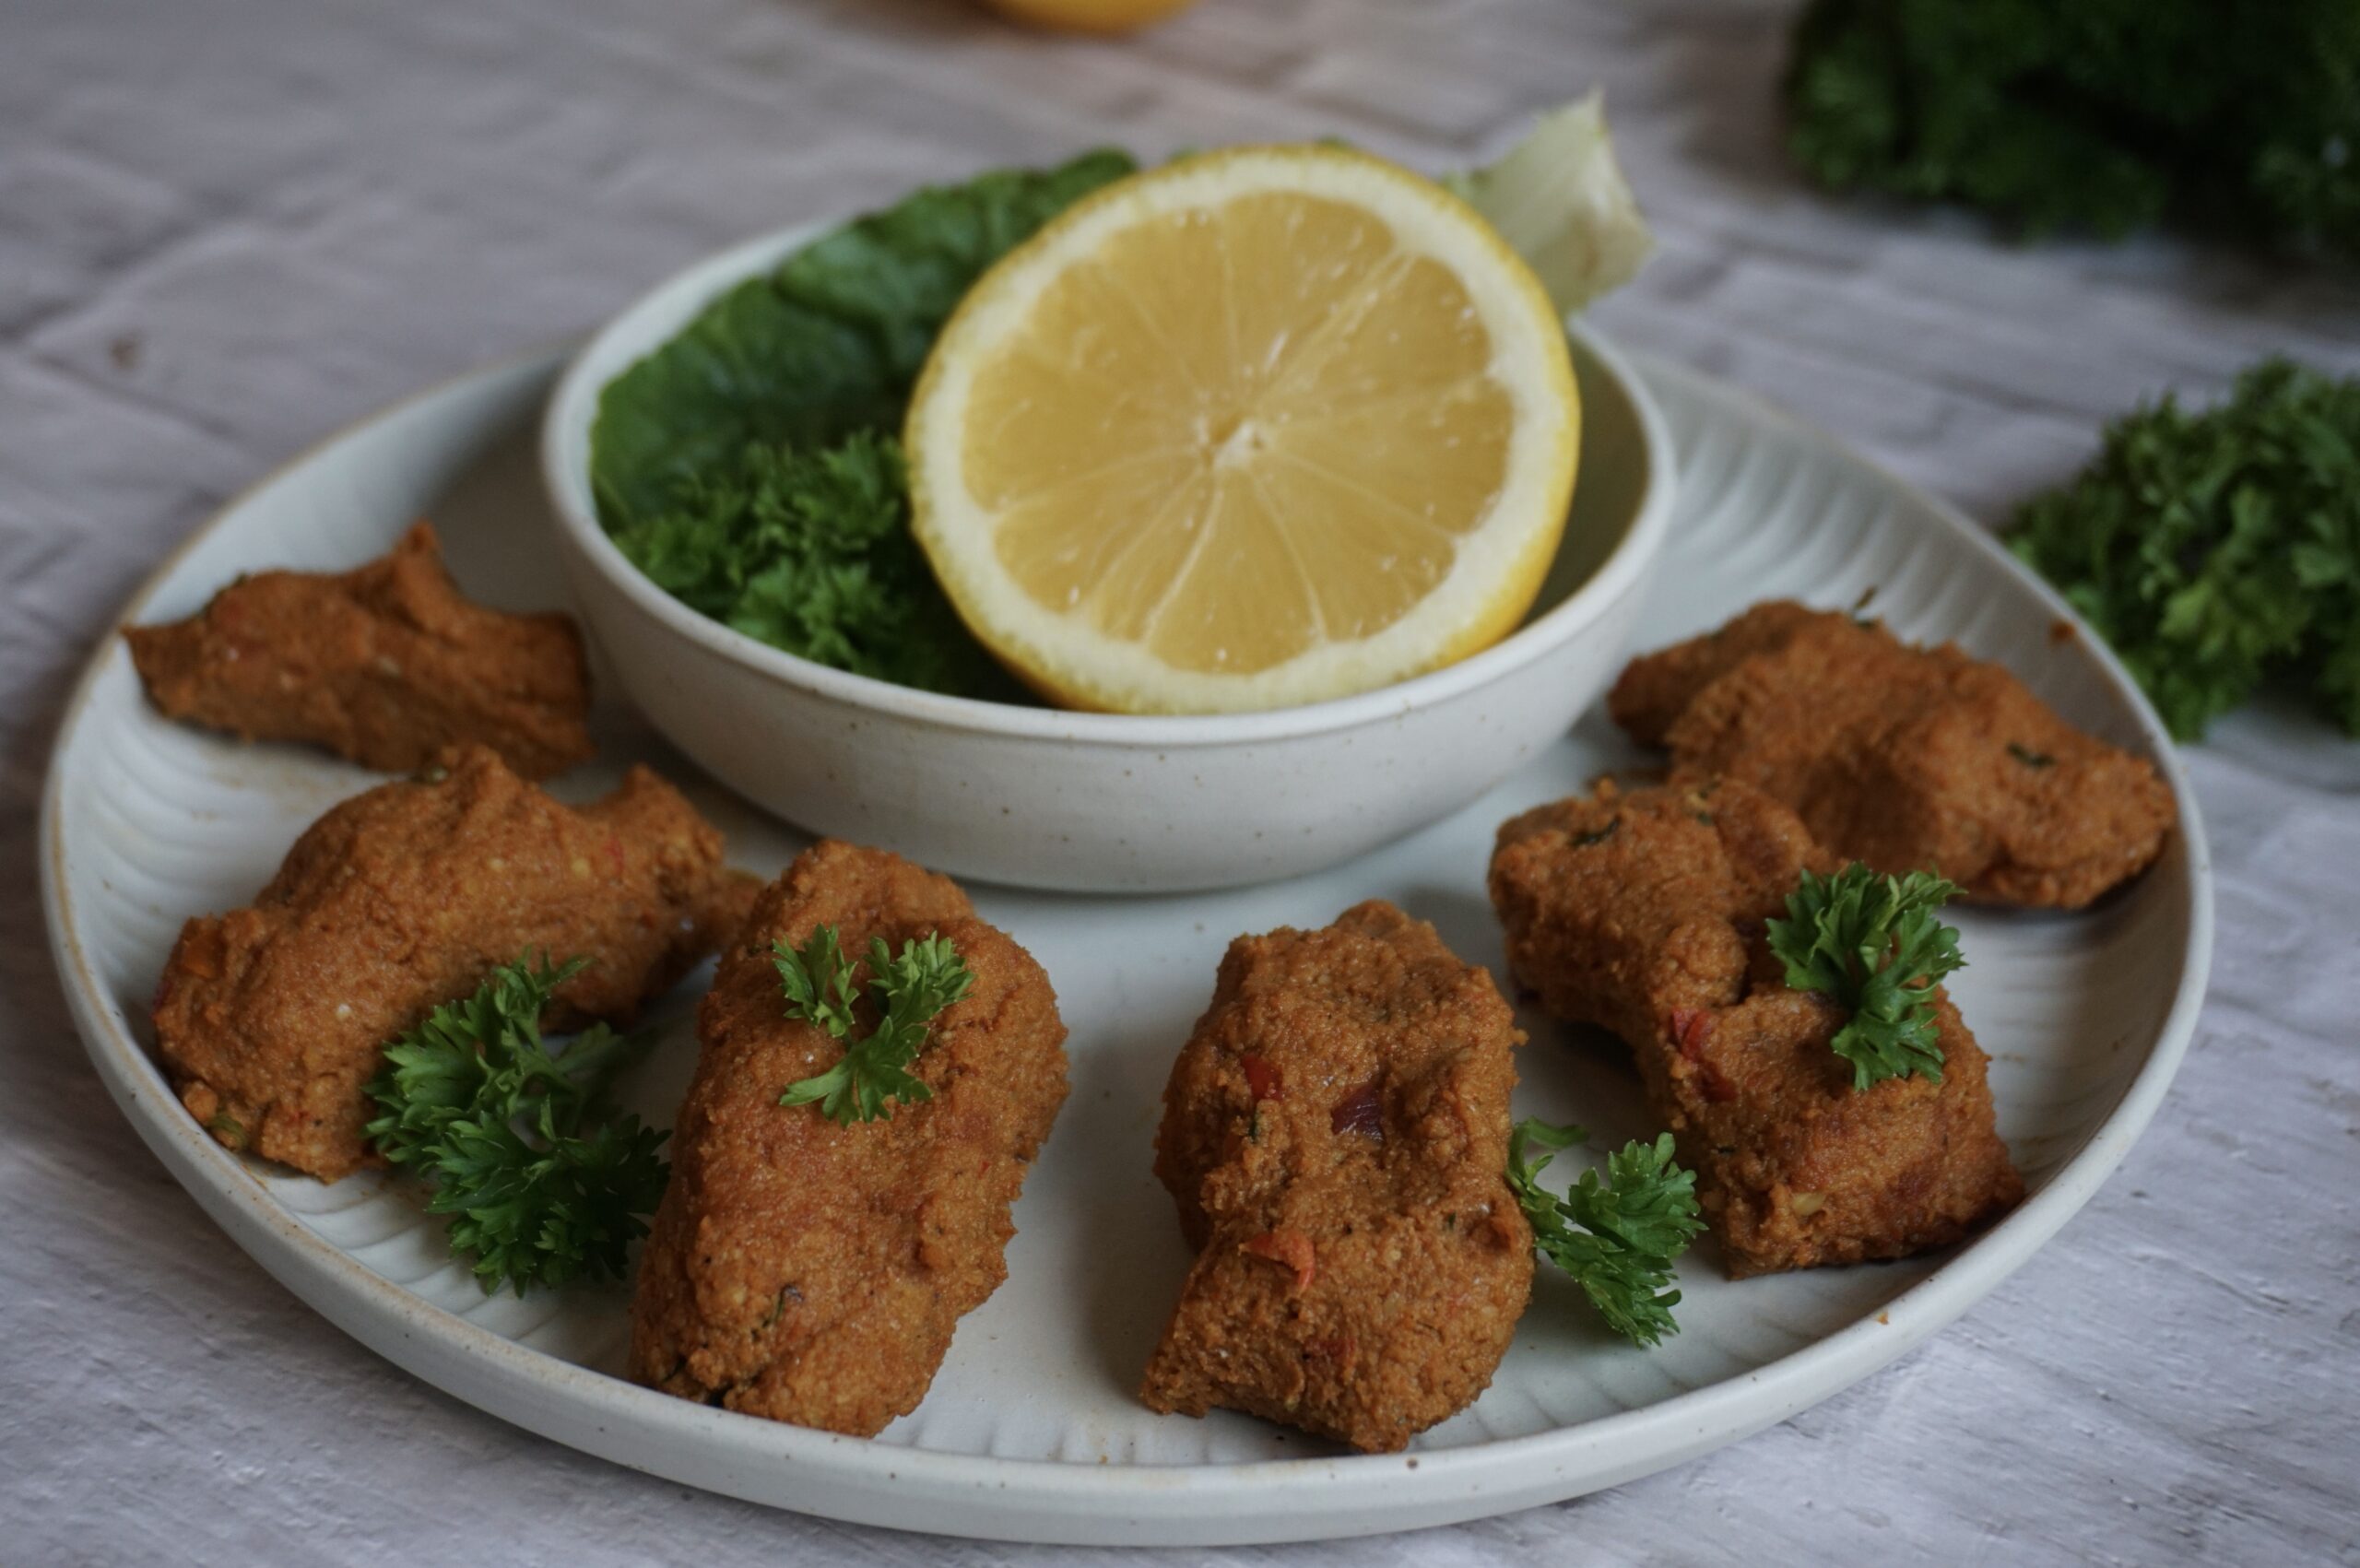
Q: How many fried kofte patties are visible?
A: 6